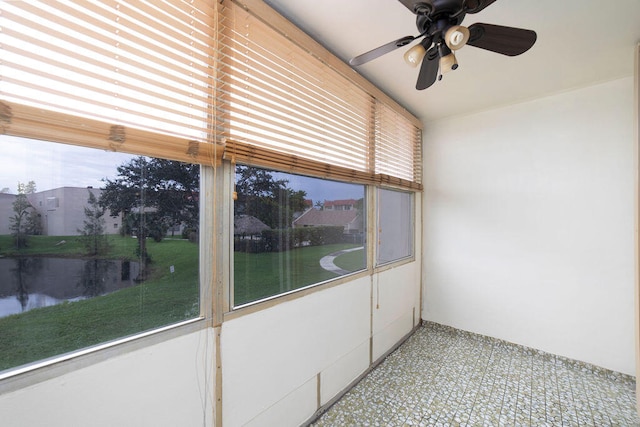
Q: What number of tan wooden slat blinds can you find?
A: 3